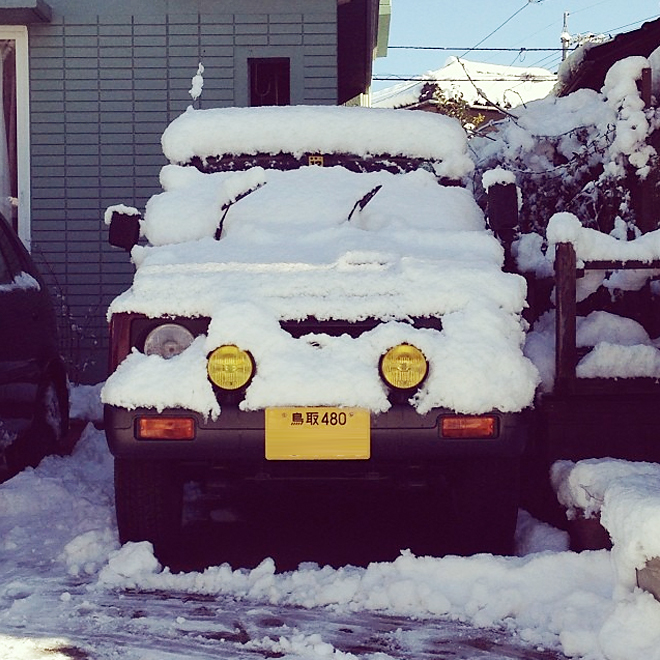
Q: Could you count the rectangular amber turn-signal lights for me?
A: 2